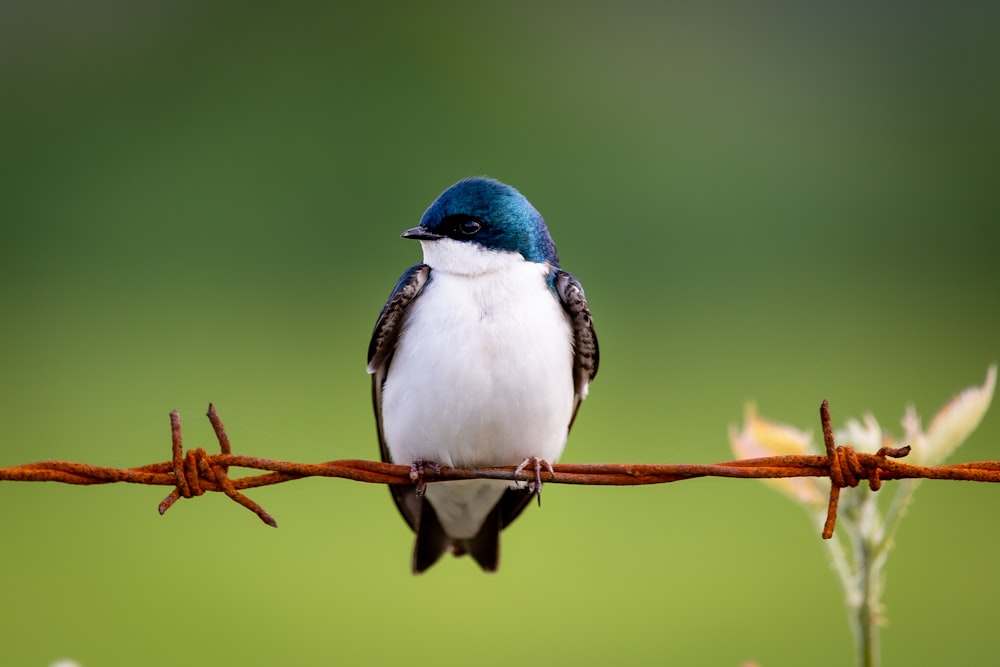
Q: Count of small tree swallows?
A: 1